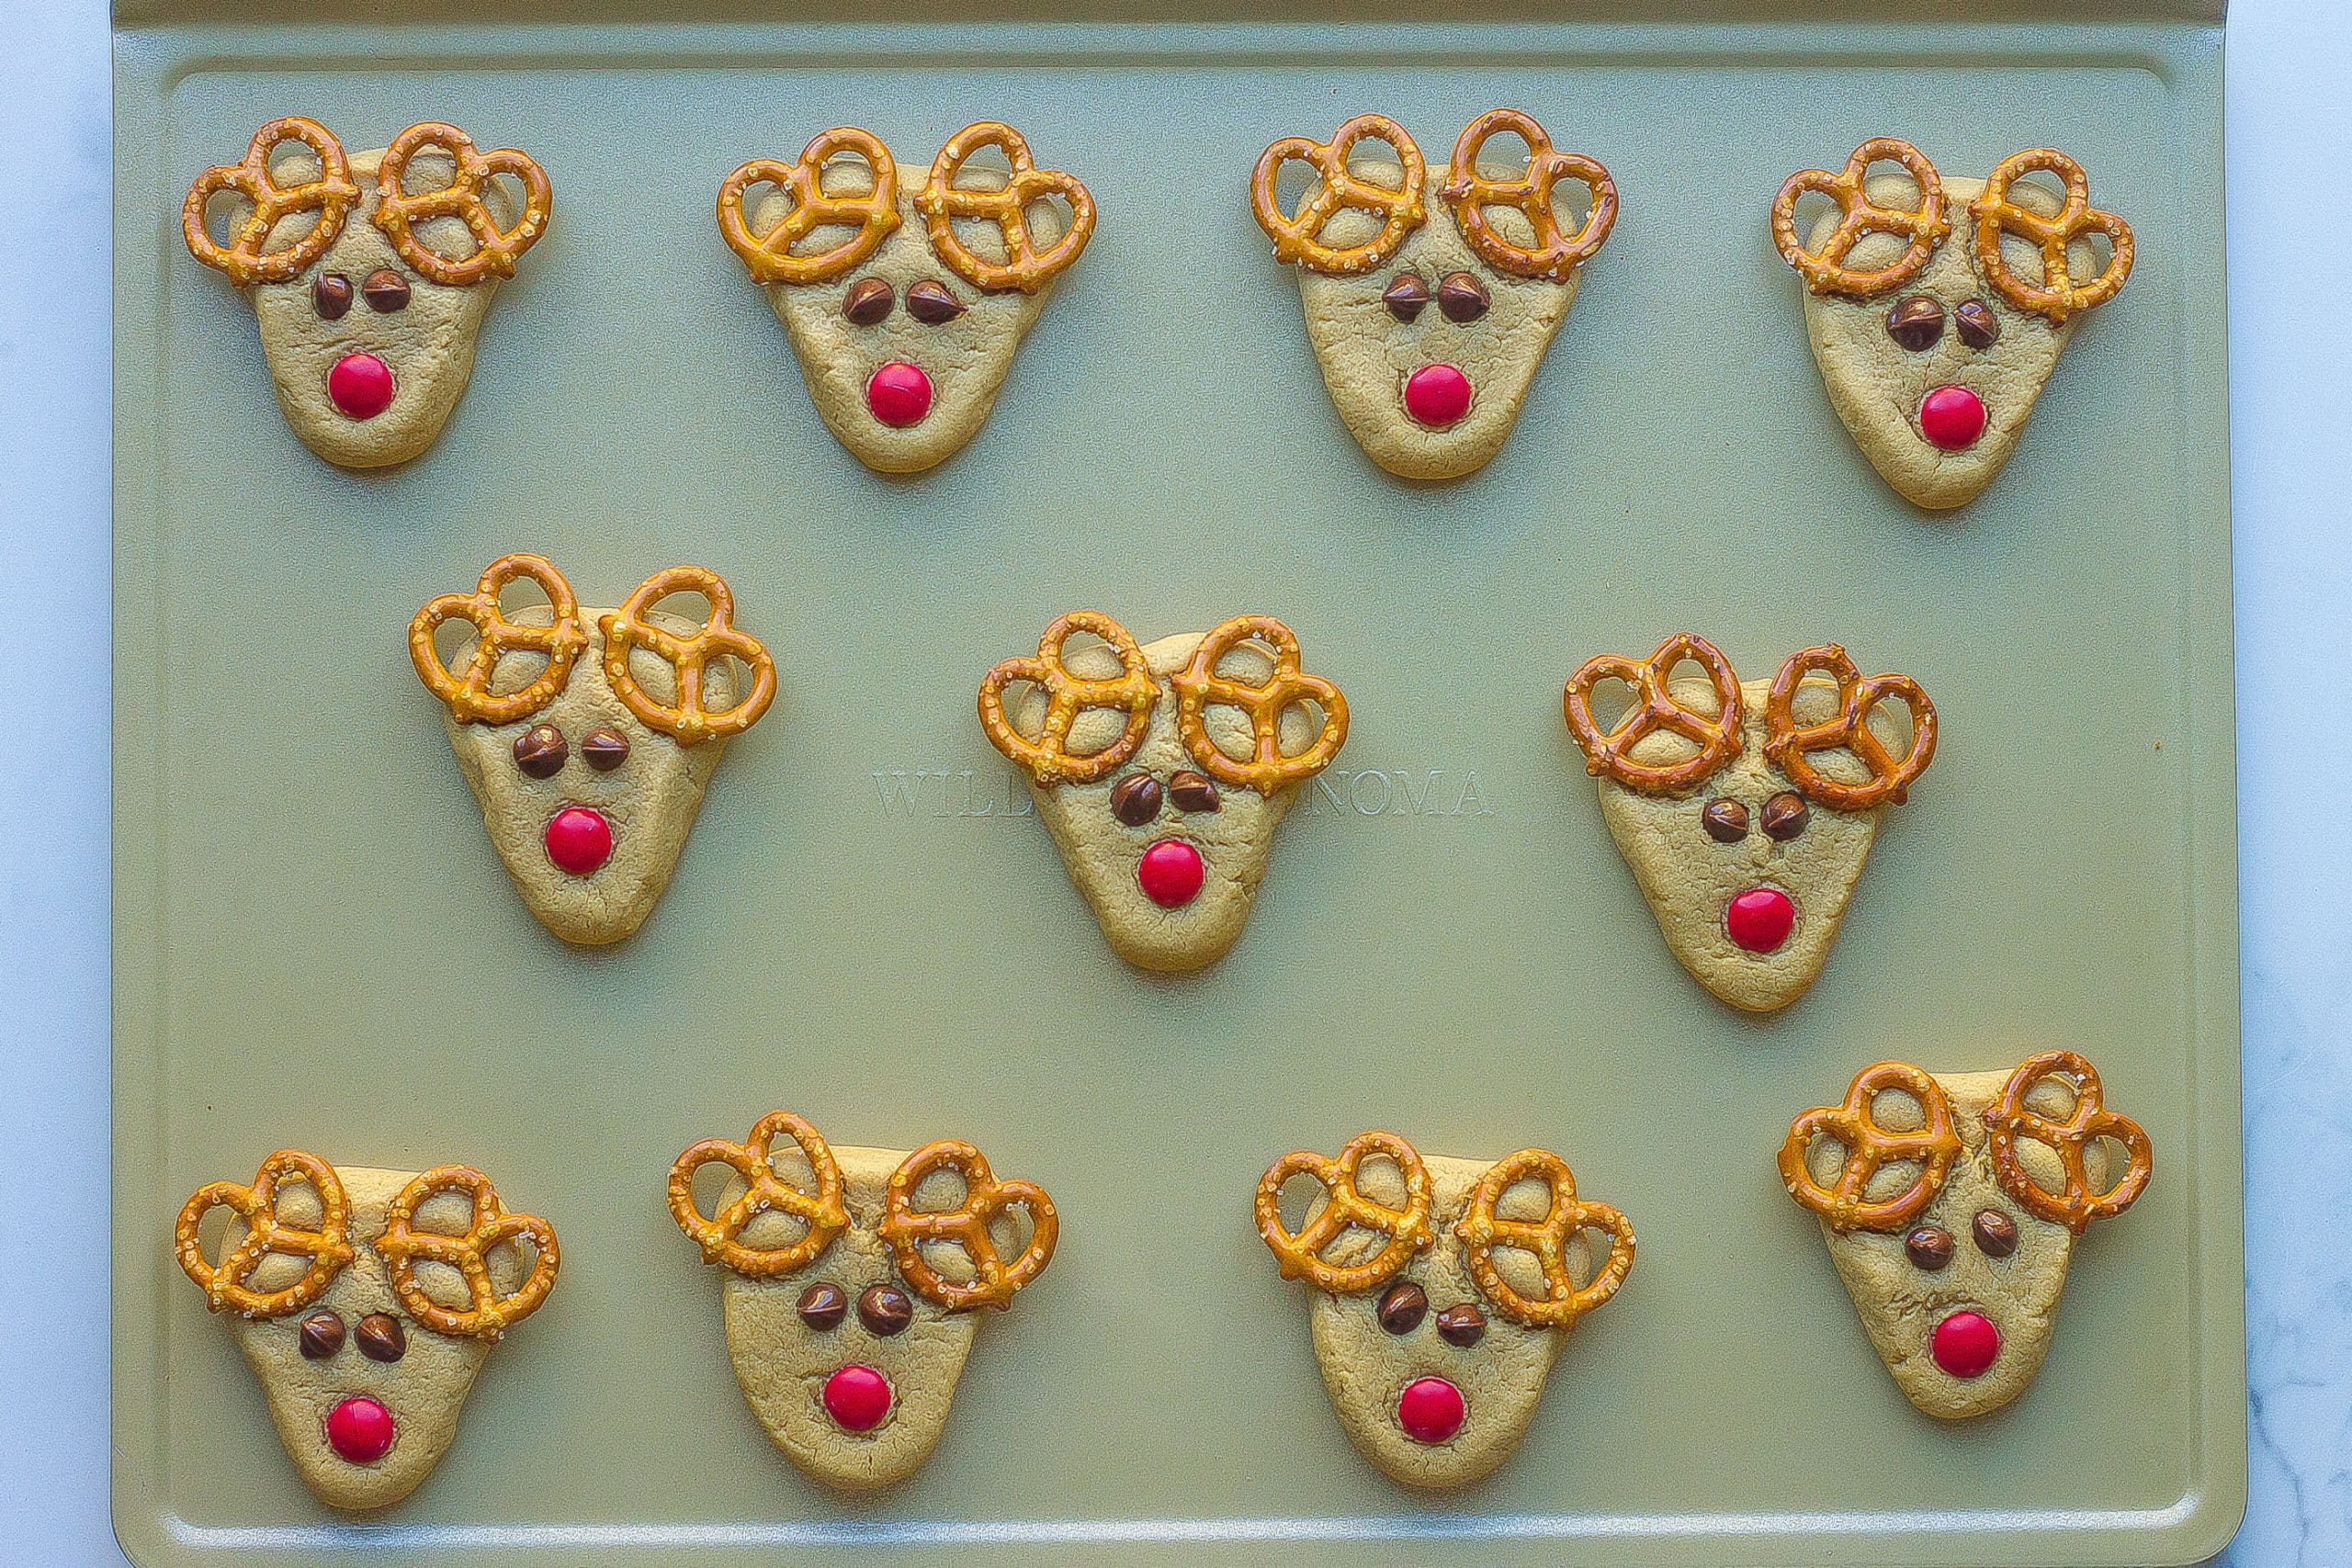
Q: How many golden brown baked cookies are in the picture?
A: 11